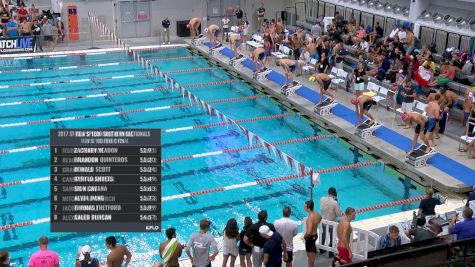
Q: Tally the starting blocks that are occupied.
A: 8